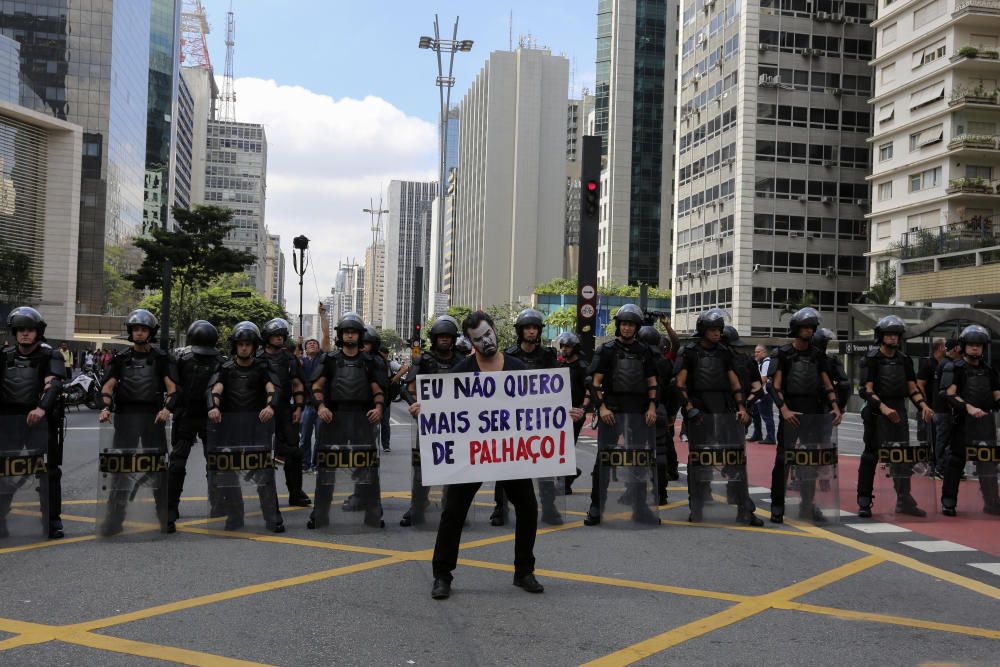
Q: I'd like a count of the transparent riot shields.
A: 11